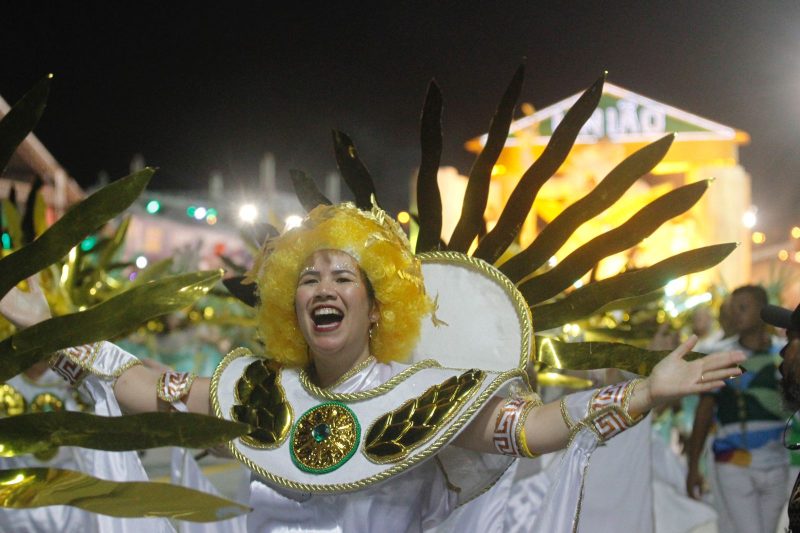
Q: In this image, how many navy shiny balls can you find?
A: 0